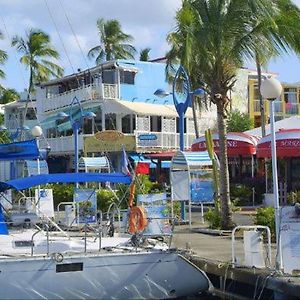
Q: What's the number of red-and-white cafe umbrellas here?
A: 2